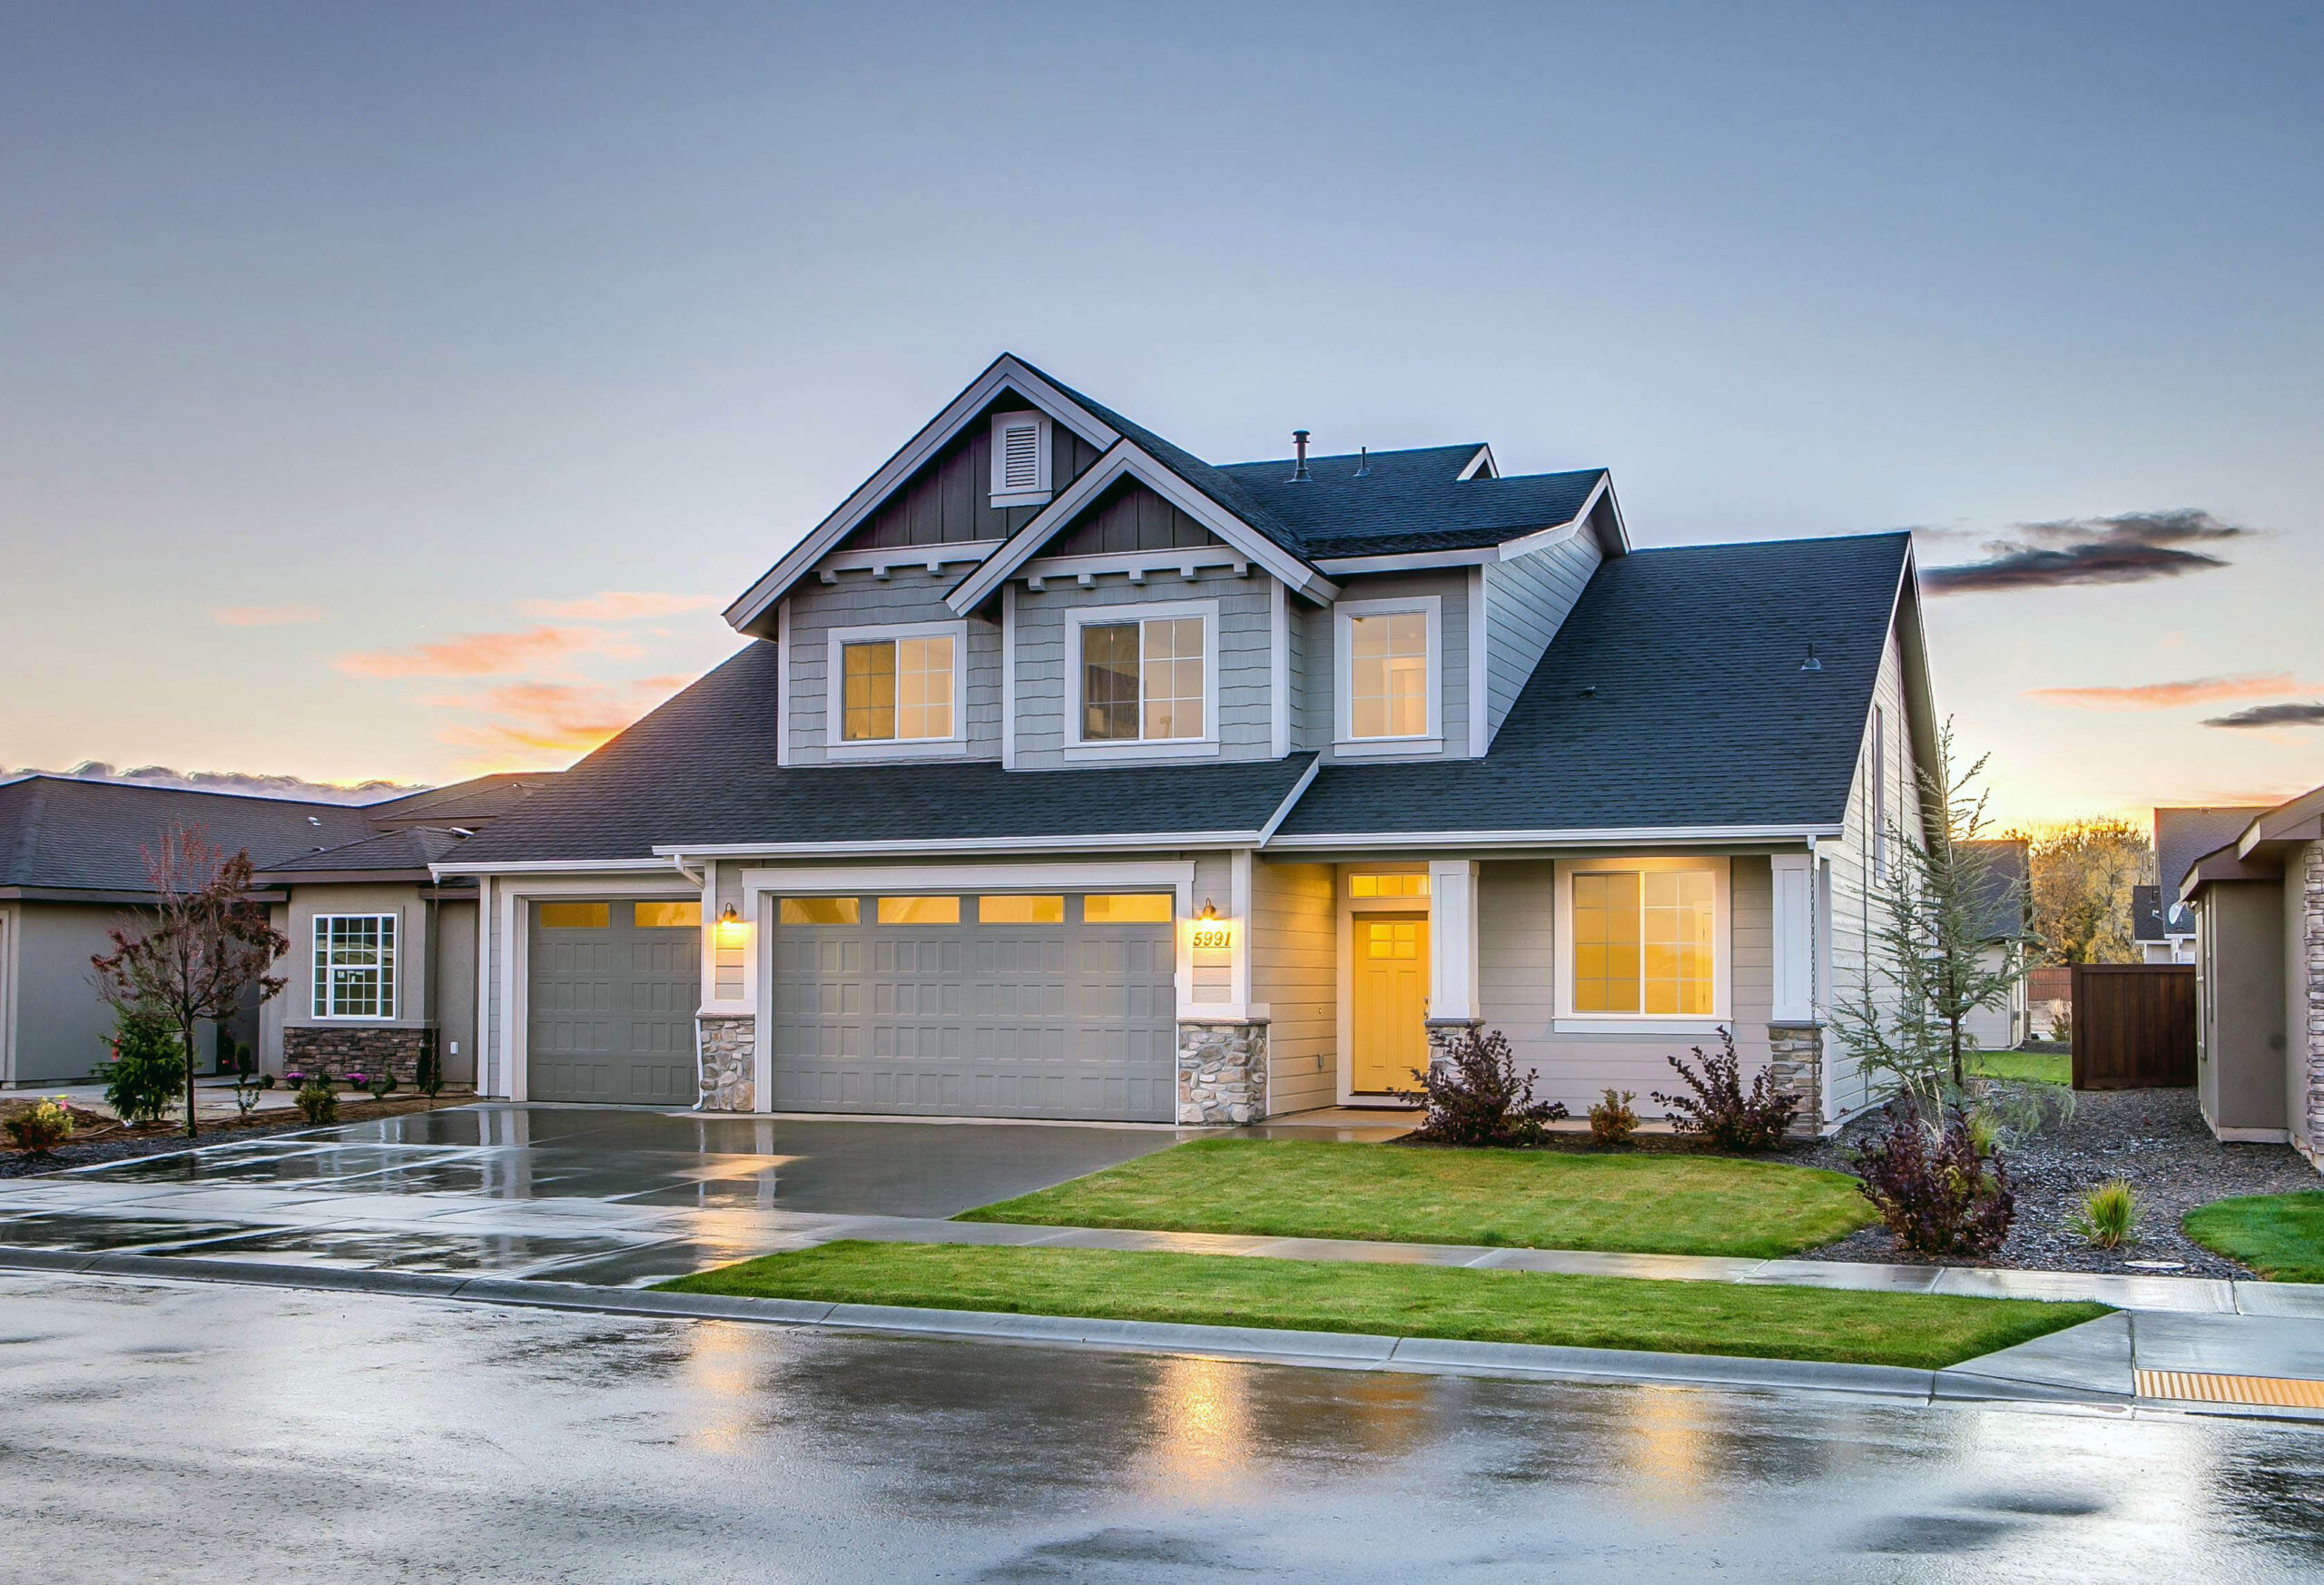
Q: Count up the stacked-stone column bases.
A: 4